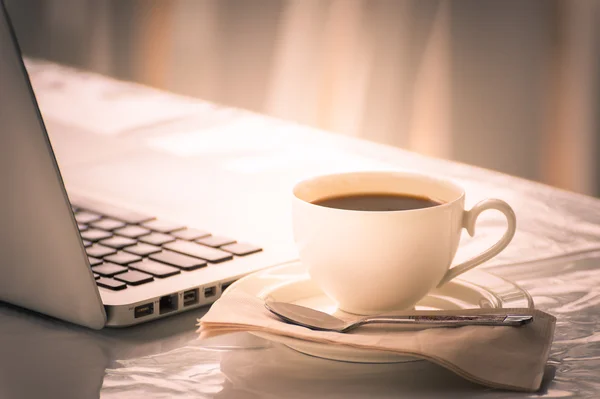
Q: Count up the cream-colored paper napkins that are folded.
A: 1